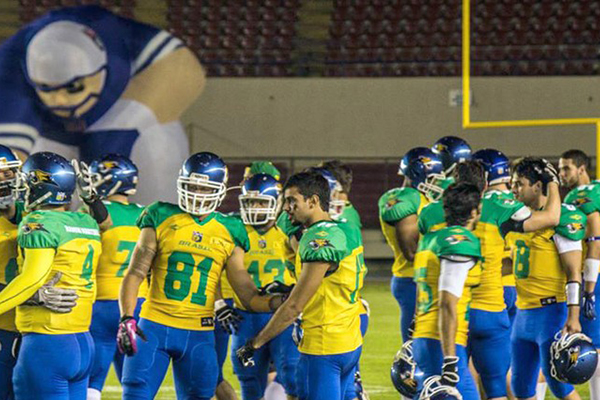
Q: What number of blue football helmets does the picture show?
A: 12